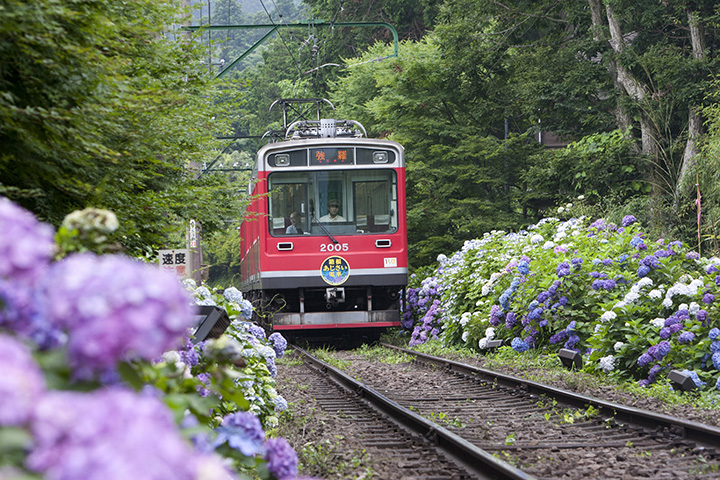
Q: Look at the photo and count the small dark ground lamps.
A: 4